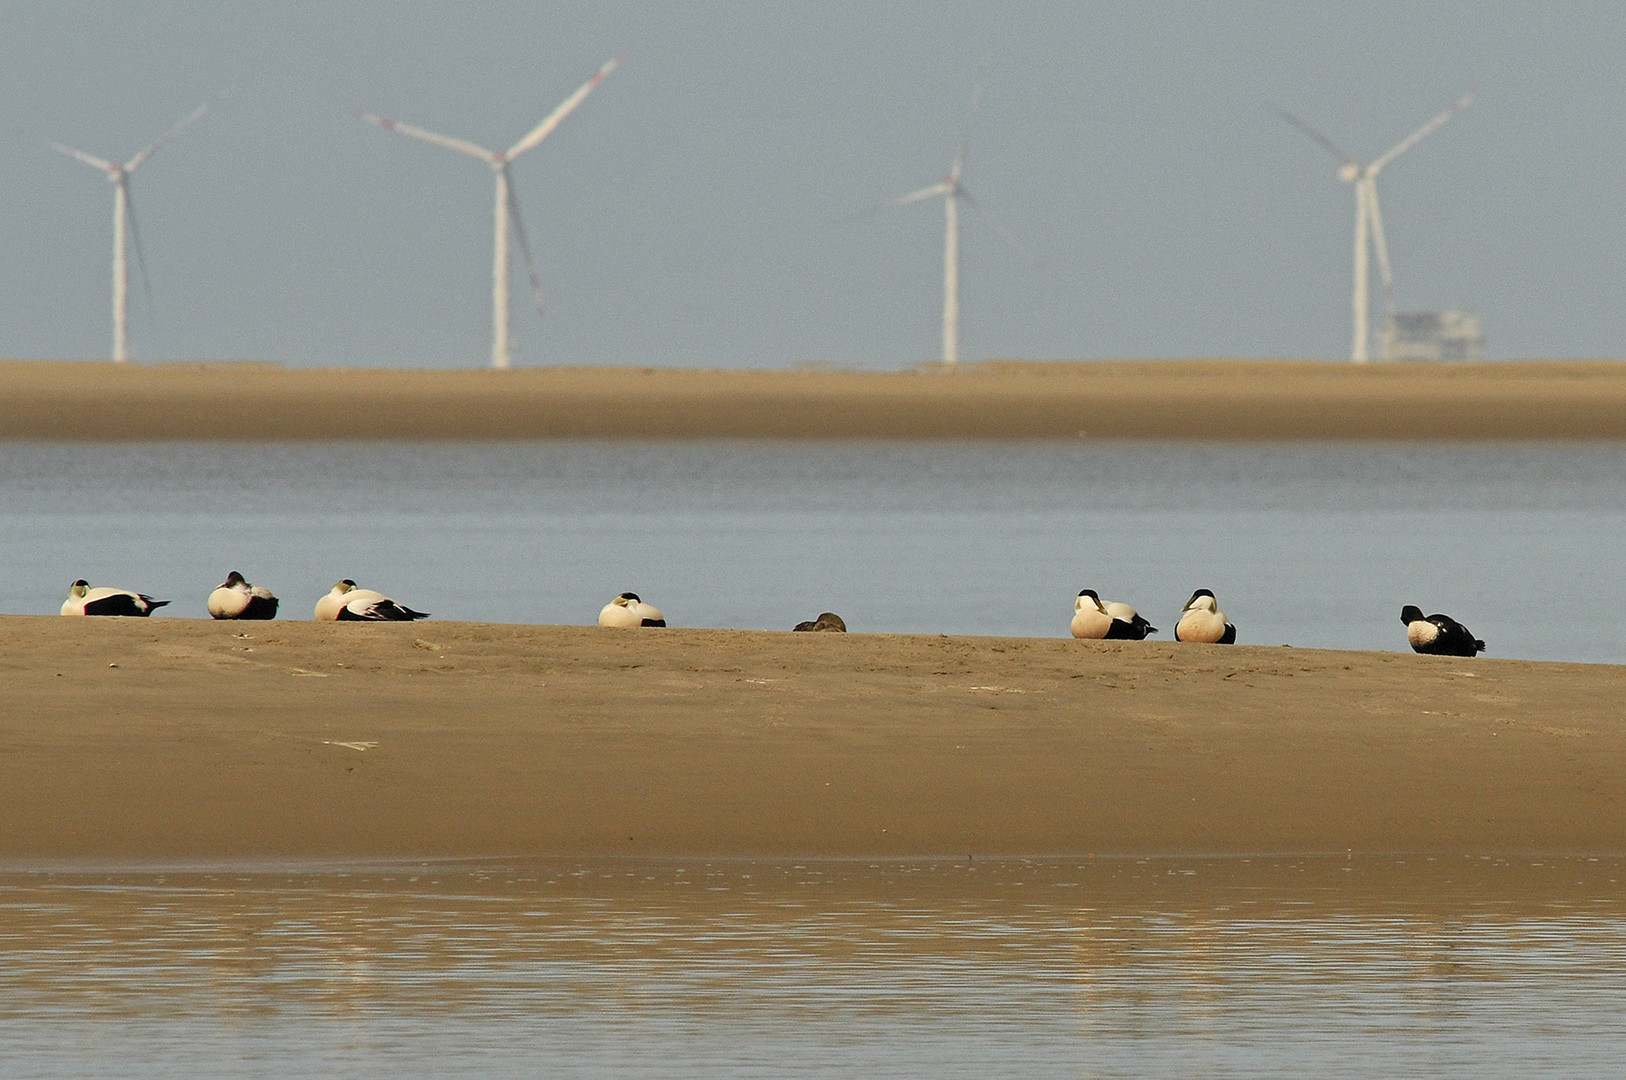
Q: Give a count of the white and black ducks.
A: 7